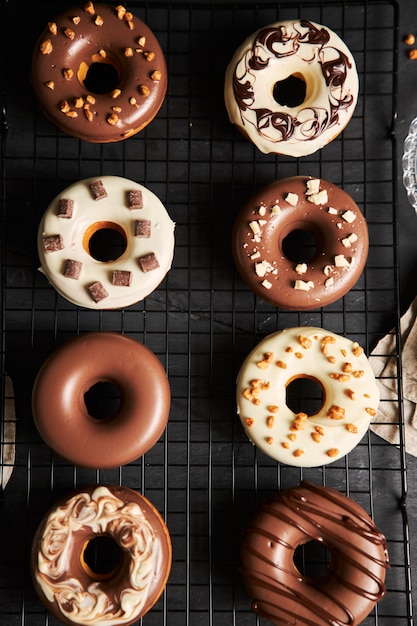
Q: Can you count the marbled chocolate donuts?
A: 2